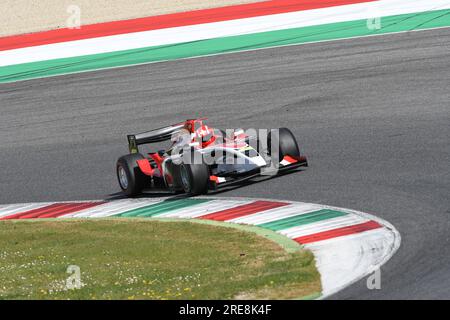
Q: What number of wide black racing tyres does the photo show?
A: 3